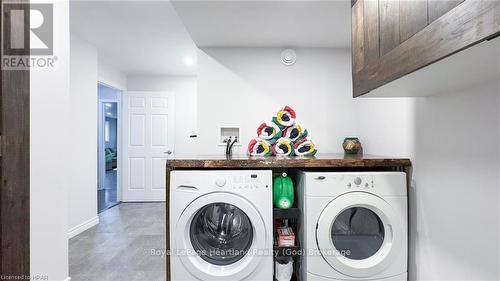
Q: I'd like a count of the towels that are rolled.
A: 6